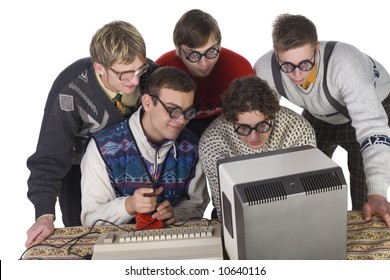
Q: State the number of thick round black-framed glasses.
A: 4